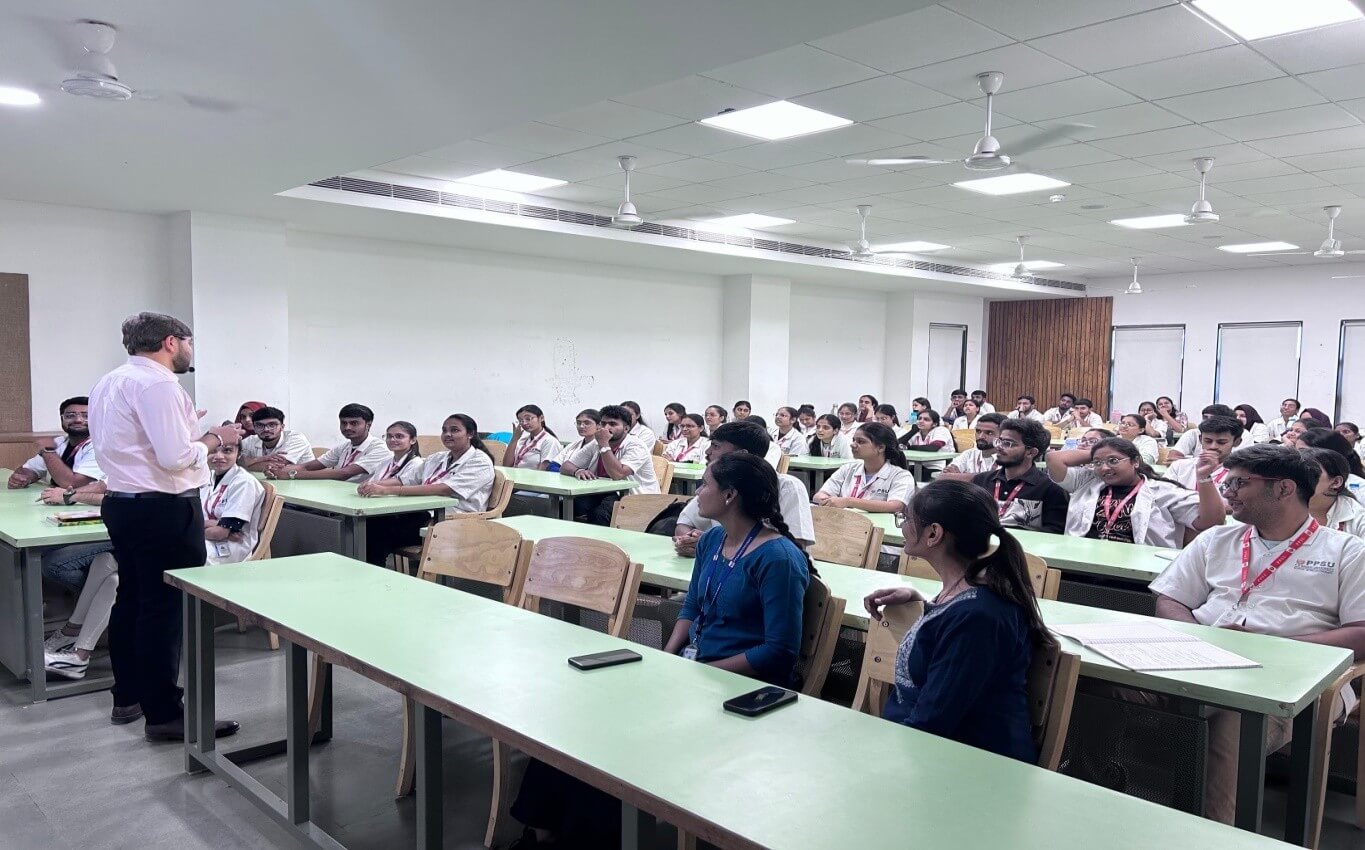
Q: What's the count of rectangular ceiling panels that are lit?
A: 9